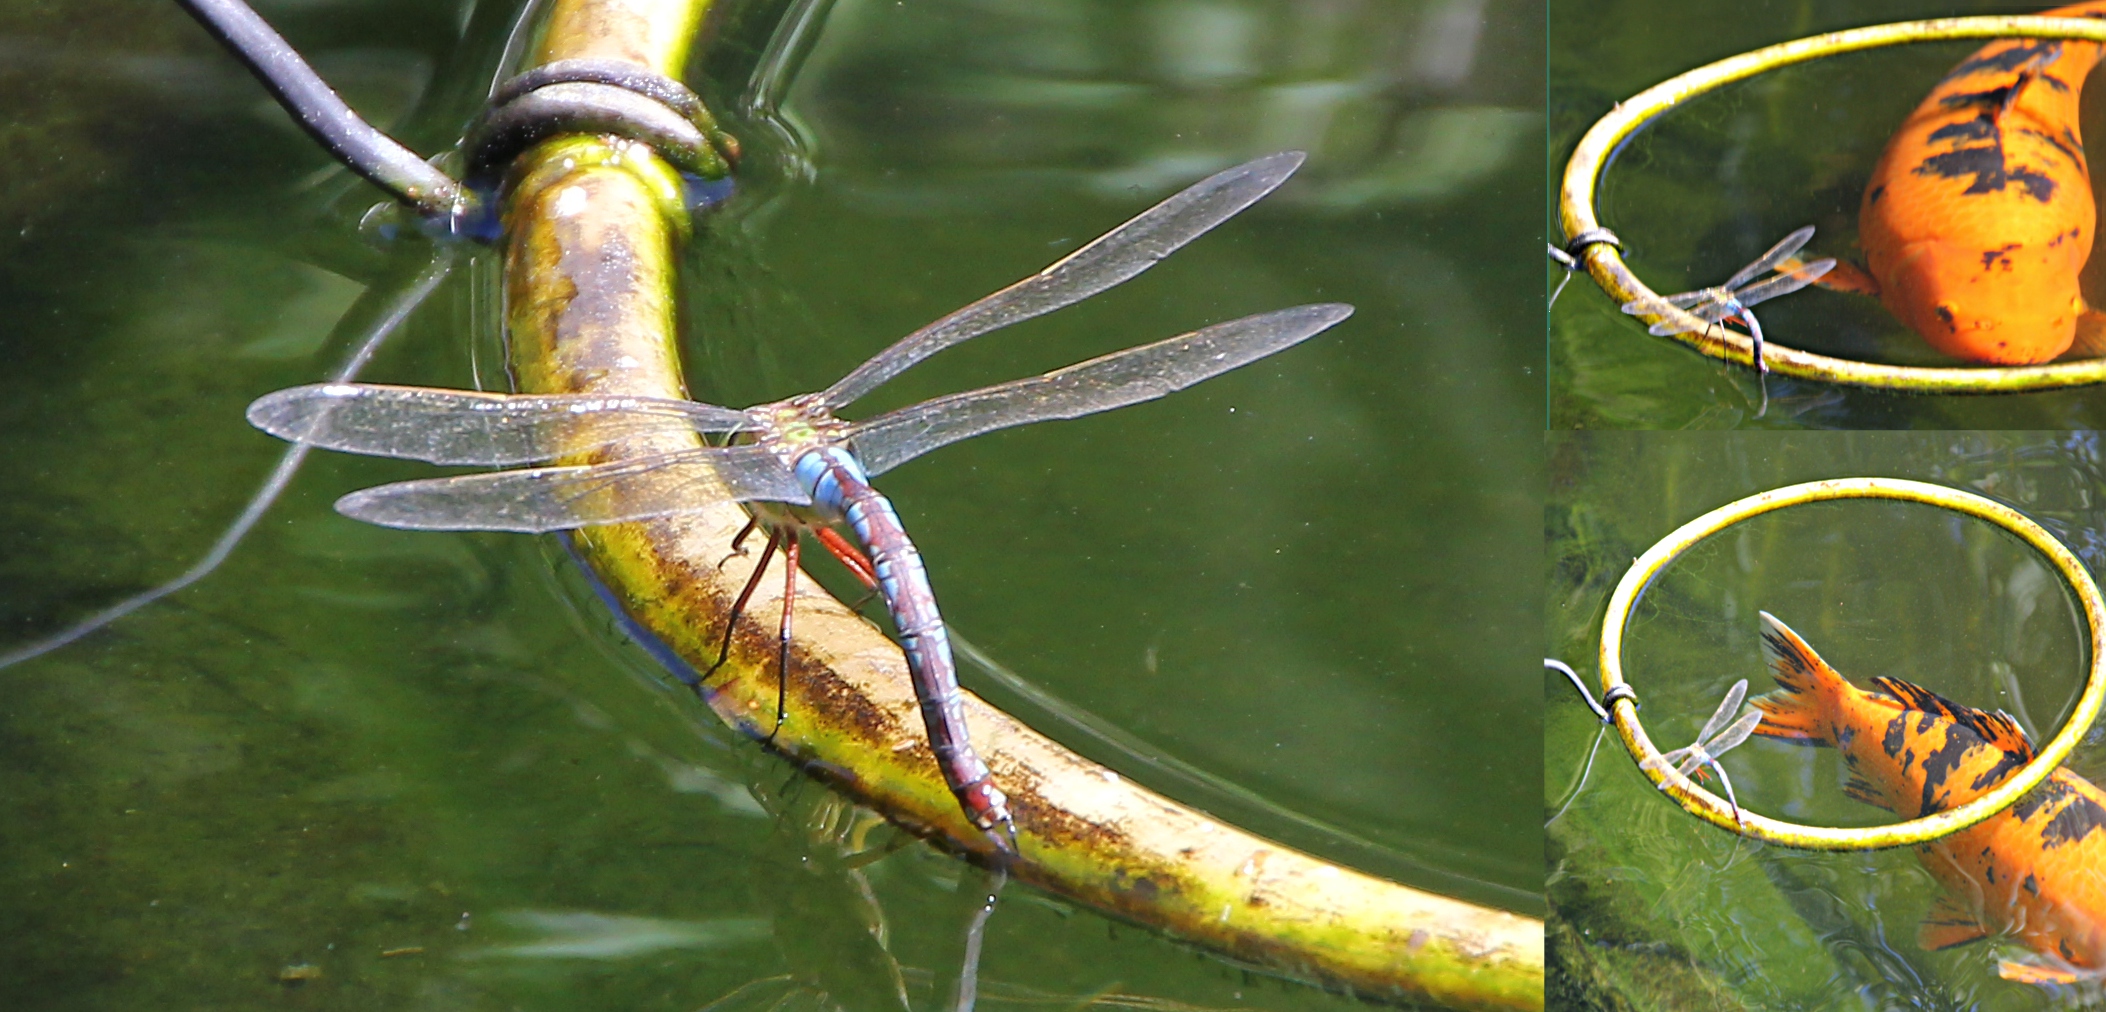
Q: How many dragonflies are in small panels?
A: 2